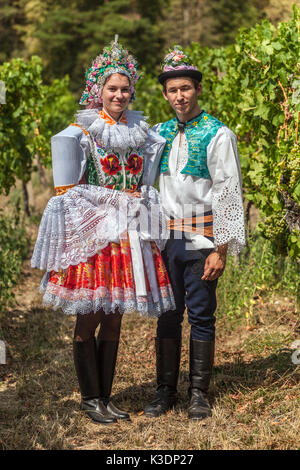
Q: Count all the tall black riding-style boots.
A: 4